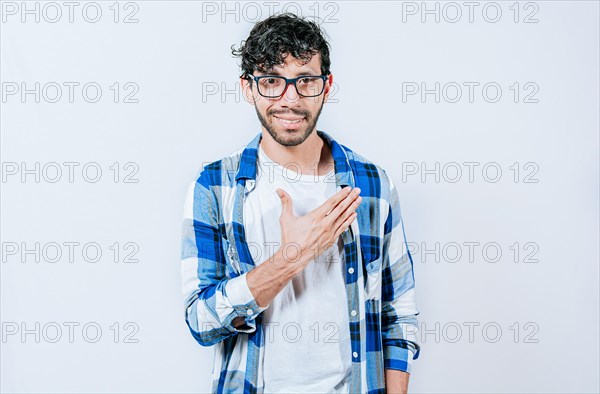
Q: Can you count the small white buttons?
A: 4